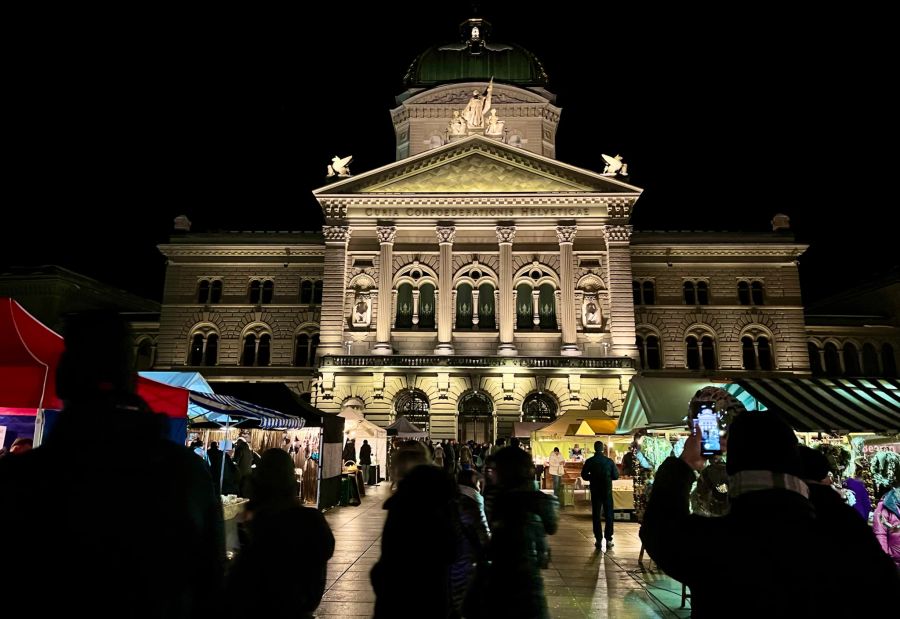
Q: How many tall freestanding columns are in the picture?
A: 4